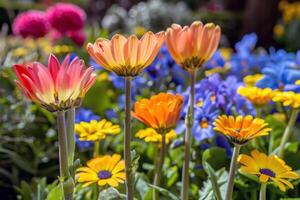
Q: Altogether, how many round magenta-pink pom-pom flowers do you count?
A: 2